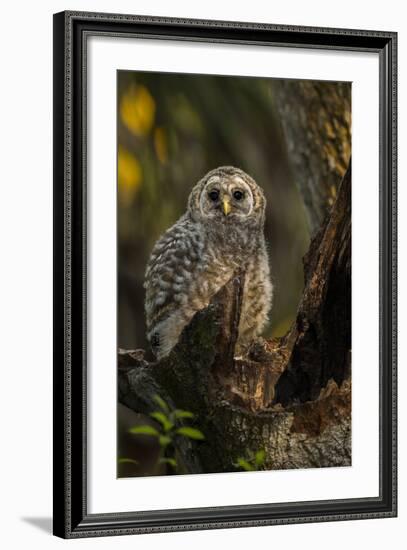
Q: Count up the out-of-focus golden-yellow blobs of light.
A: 3